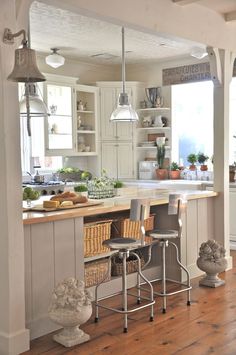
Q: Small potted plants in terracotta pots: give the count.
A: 4